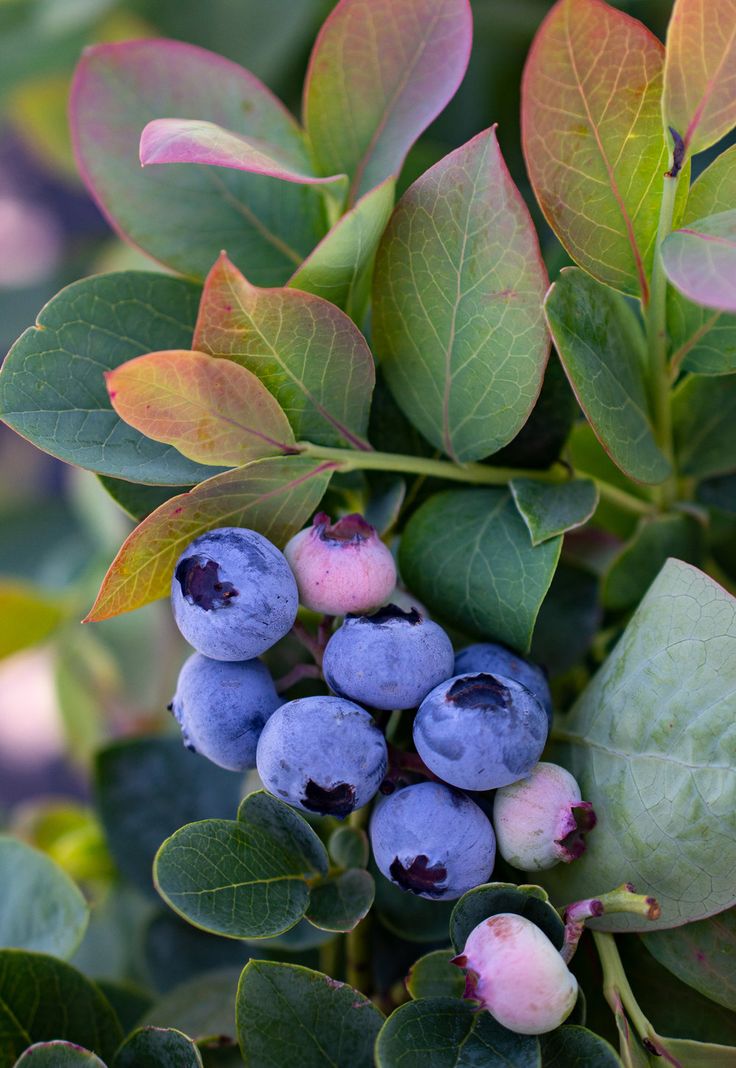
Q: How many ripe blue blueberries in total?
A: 7